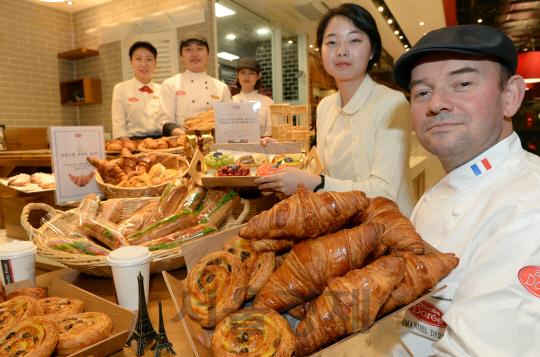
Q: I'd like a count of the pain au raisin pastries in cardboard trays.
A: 7